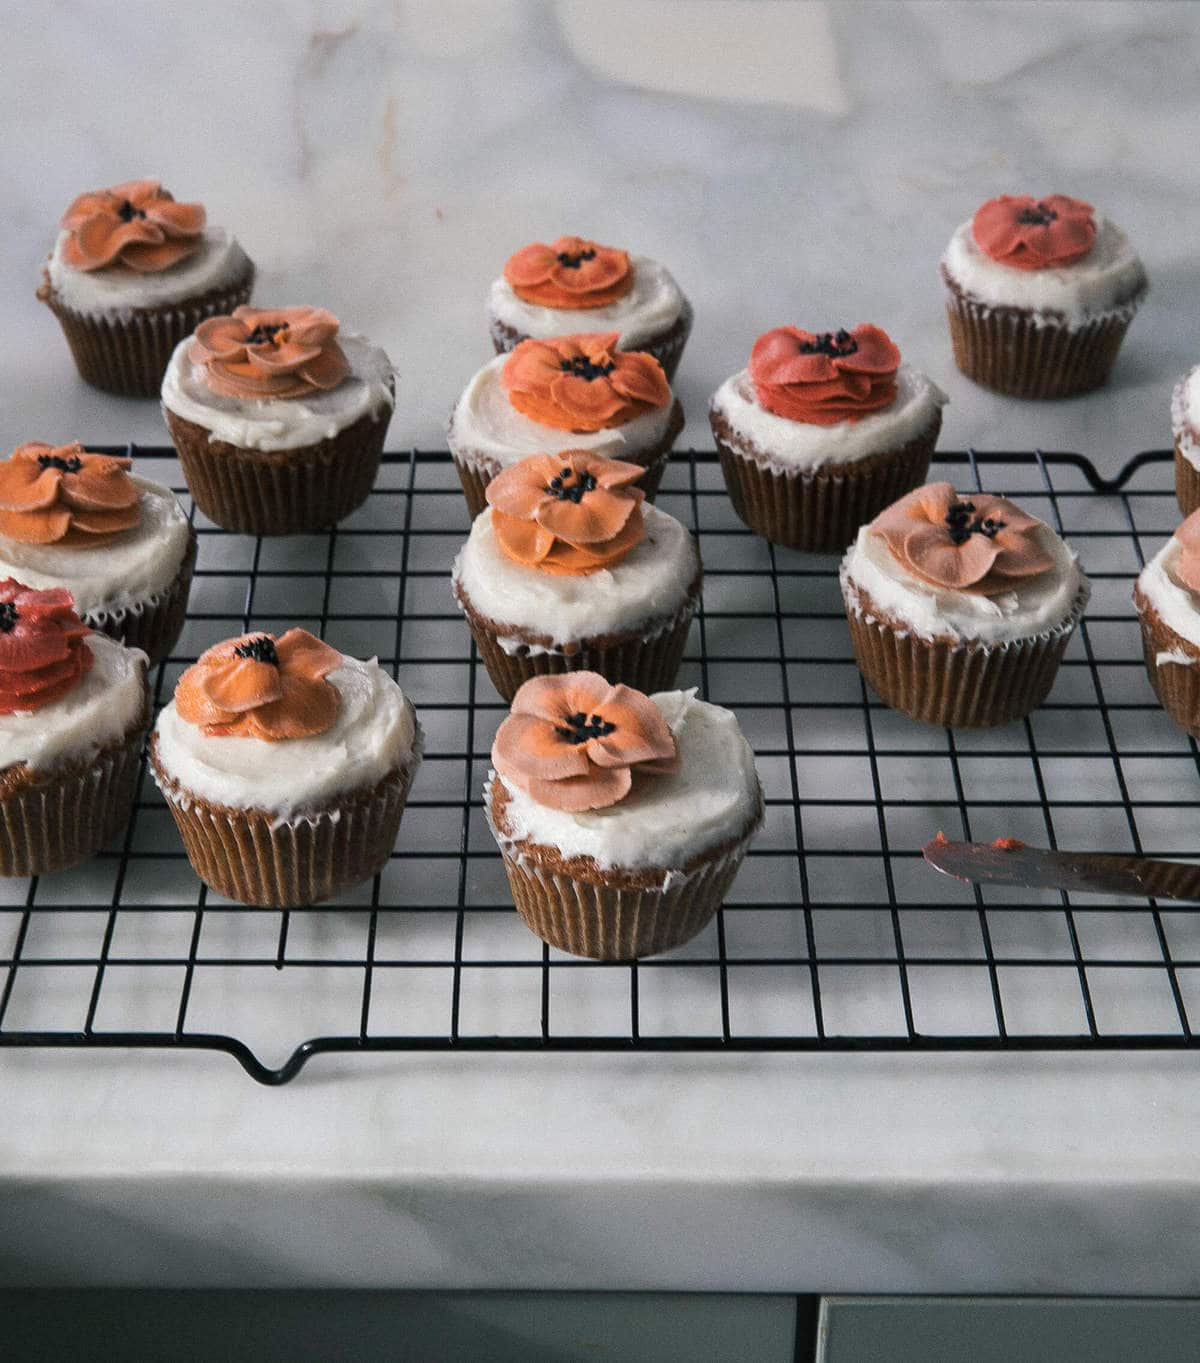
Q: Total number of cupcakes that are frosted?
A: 14